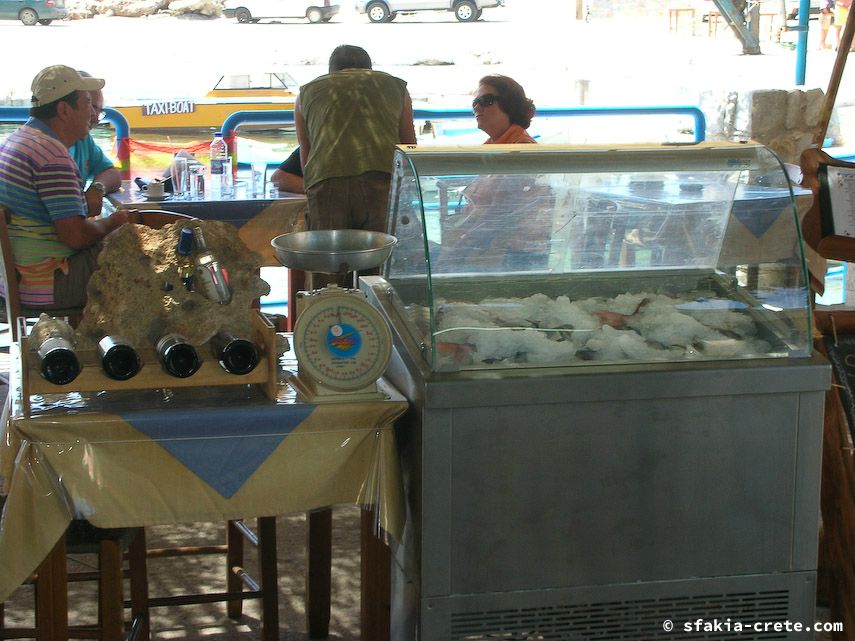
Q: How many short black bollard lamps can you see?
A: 0